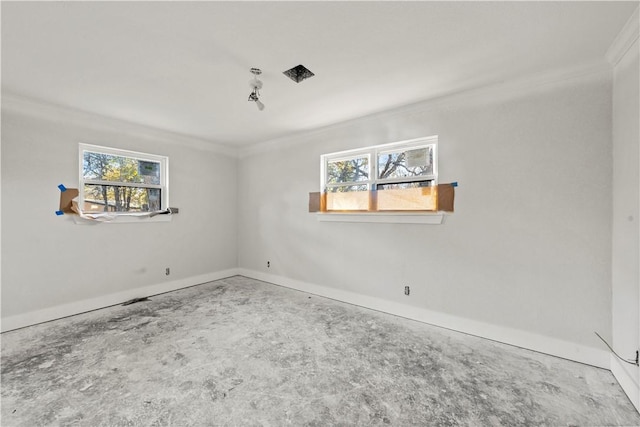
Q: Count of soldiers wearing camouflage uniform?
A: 0